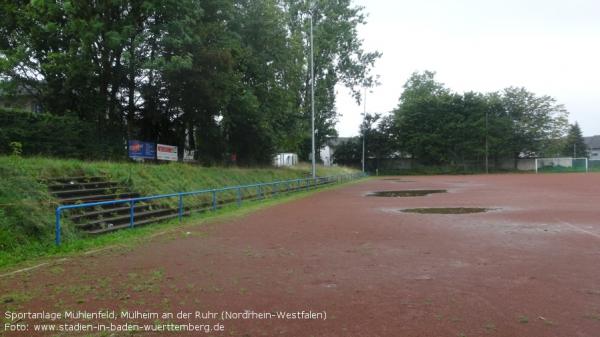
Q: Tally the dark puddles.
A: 2